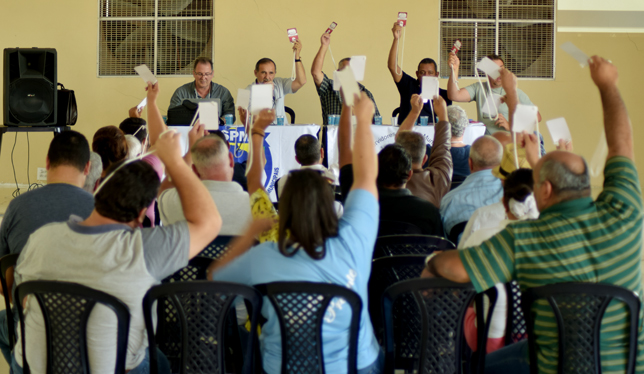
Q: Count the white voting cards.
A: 14